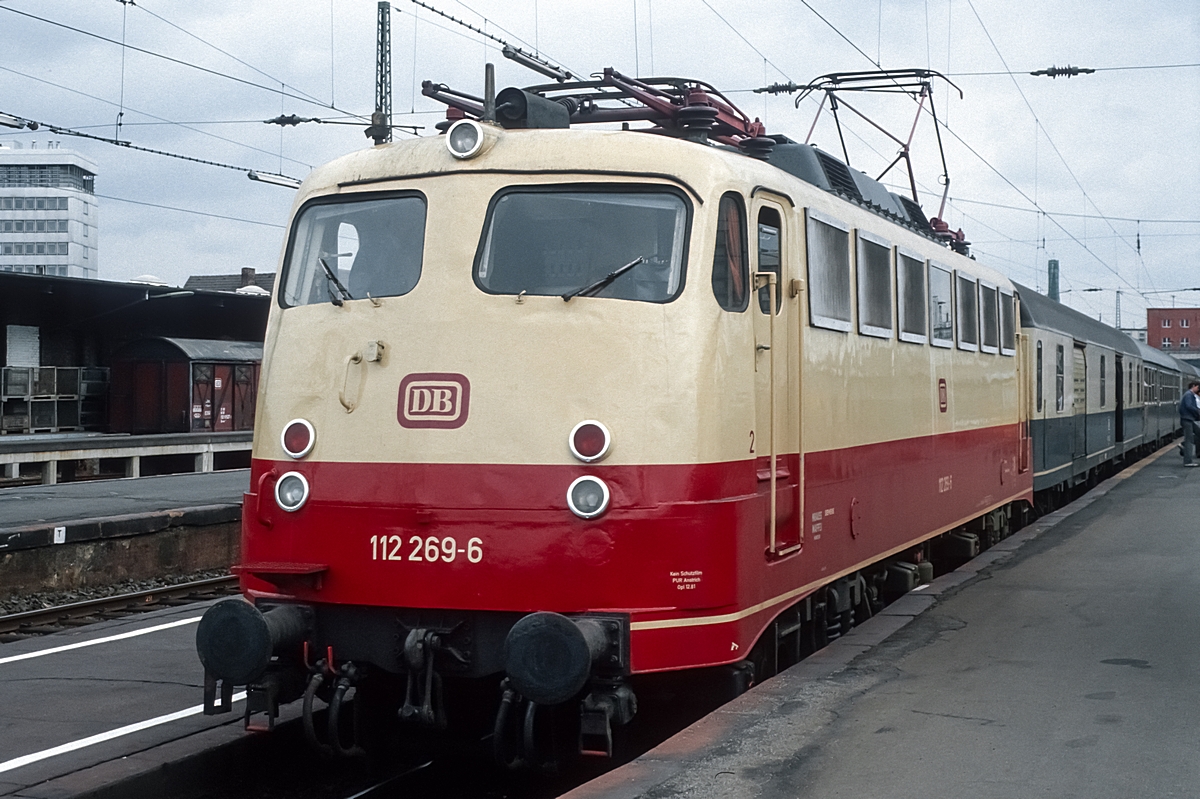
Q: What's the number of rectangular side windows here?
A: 7